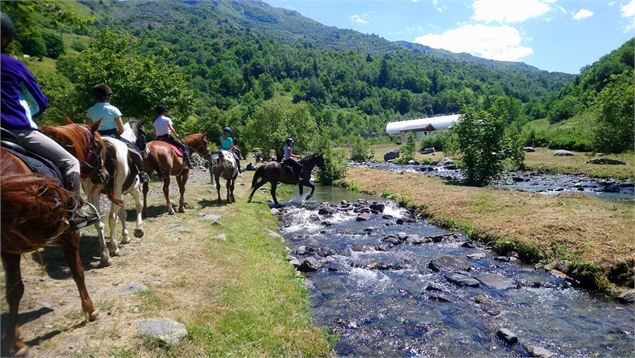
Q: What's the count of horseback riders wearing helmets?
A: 5